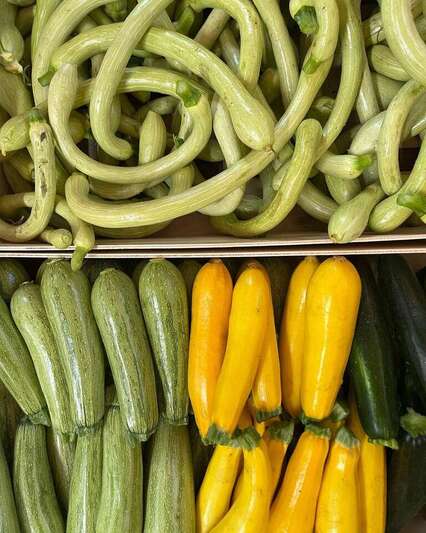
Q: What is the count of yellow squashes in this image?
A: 11